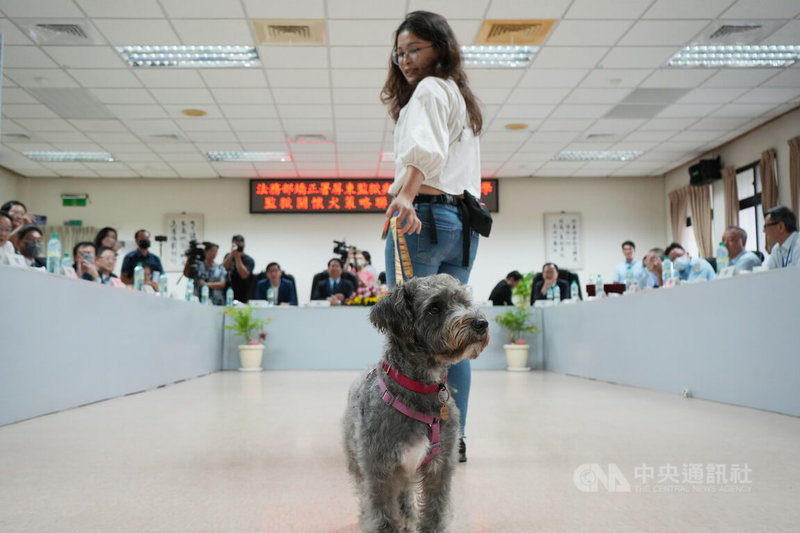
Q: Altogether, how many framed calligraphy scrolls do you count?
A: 2